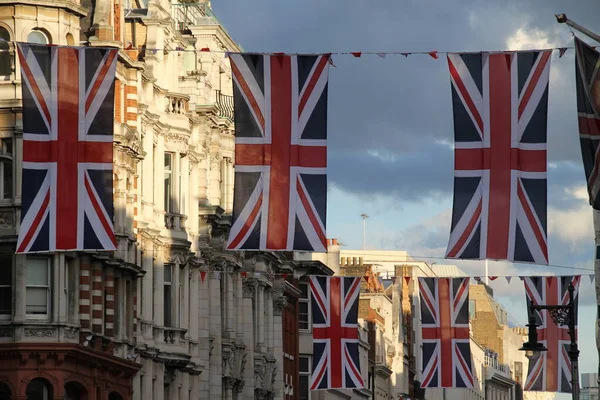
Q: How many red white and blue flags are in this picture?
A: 7